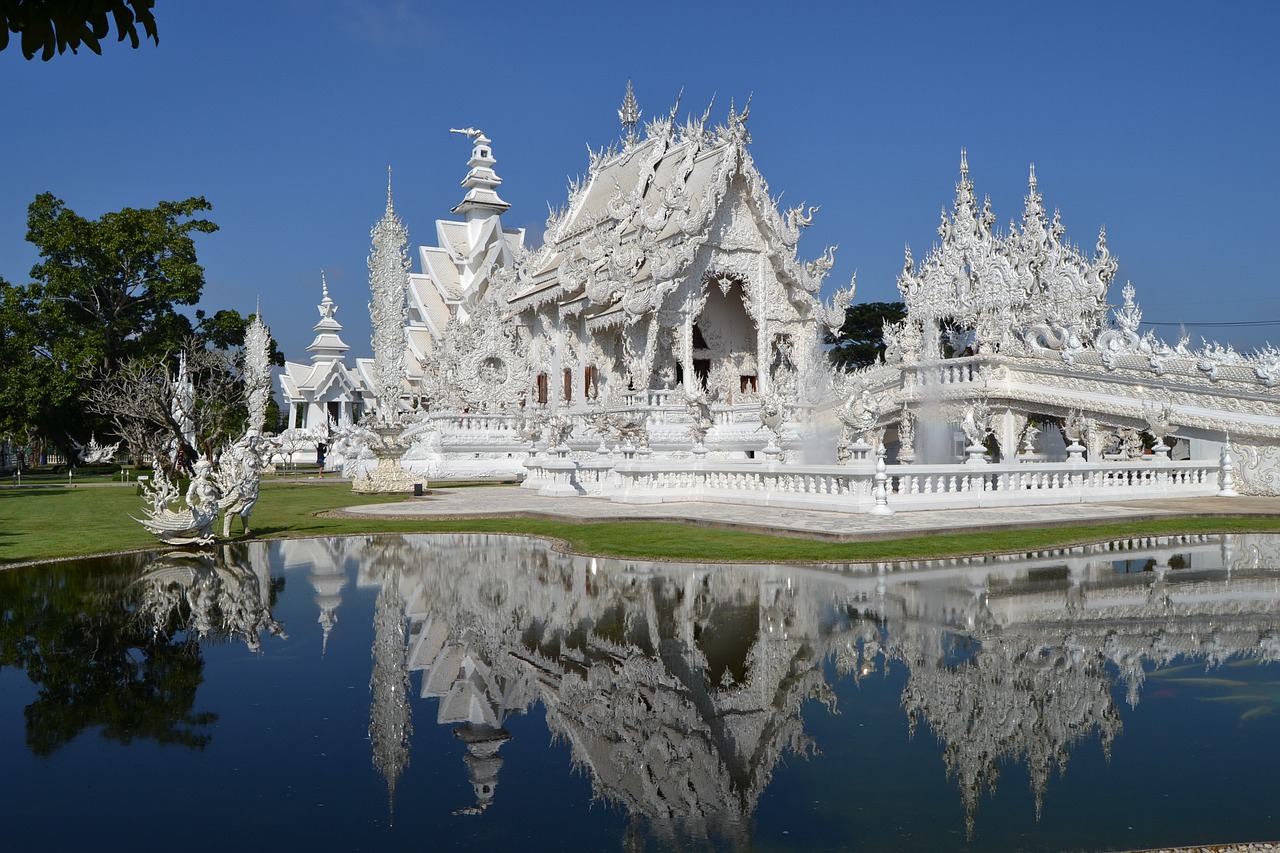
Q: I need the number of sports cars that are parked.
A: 0